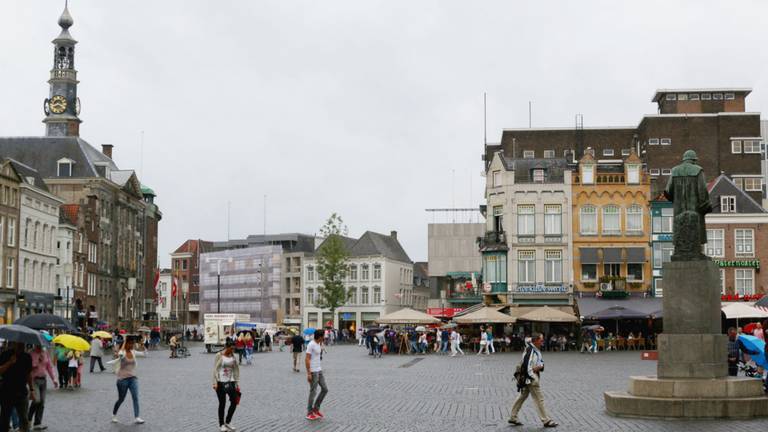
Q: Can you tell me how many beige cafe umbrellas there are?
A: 3